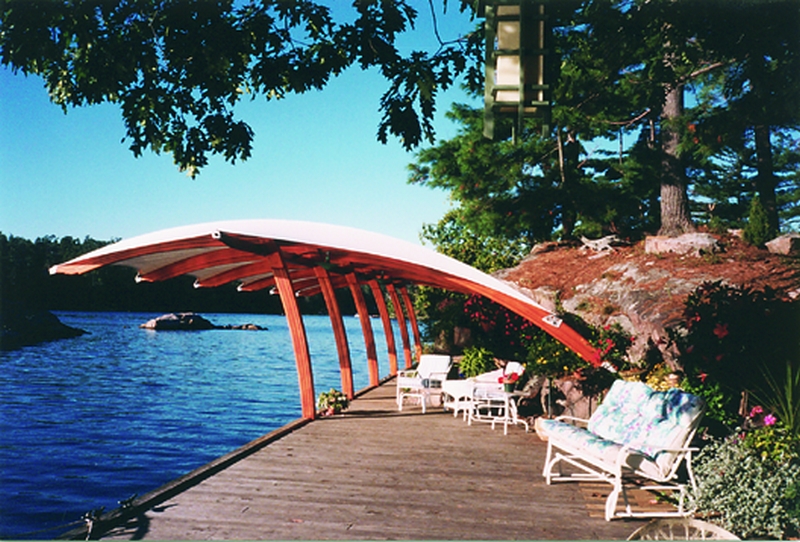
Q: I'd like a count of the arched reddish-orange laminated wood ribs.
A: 6